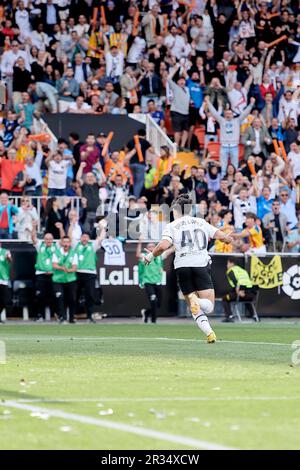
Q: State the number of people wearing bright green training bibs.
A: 5